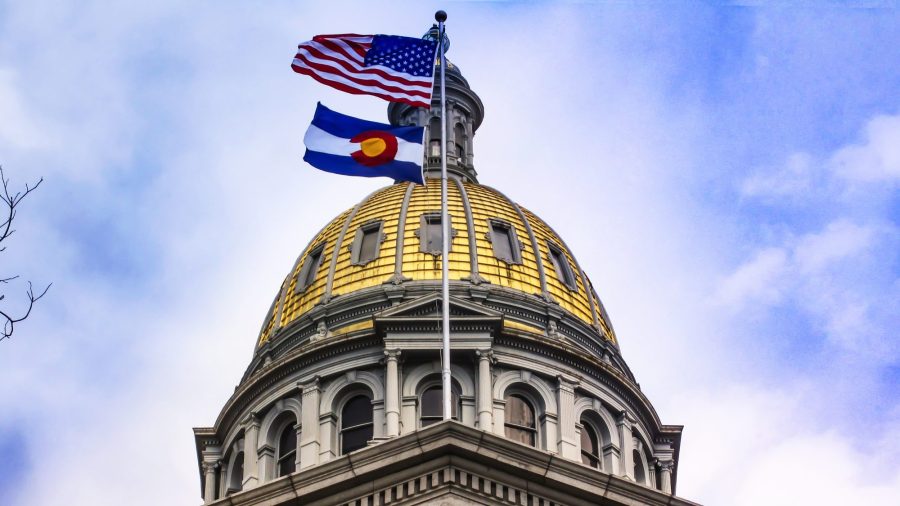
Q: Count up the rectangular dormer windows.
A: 5